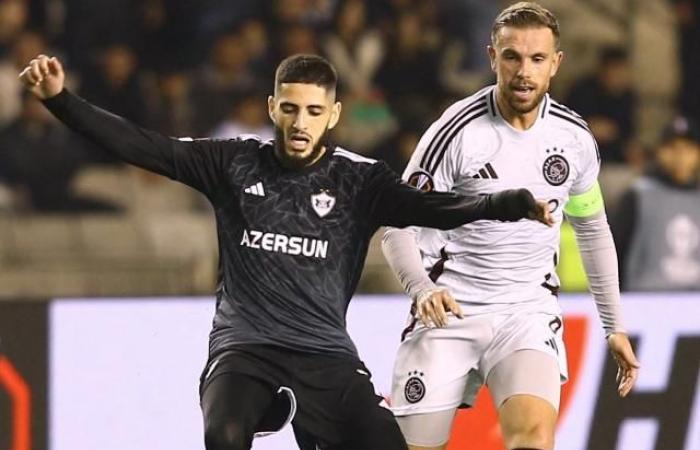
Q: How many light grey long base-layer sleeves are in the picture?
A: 2